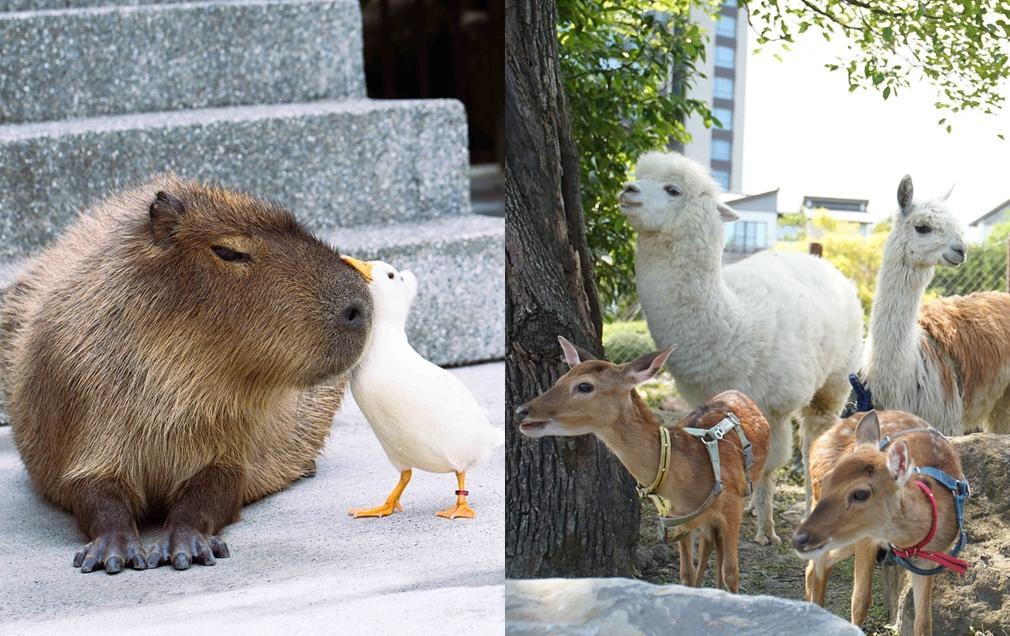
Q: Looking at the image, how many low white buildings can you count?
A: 3